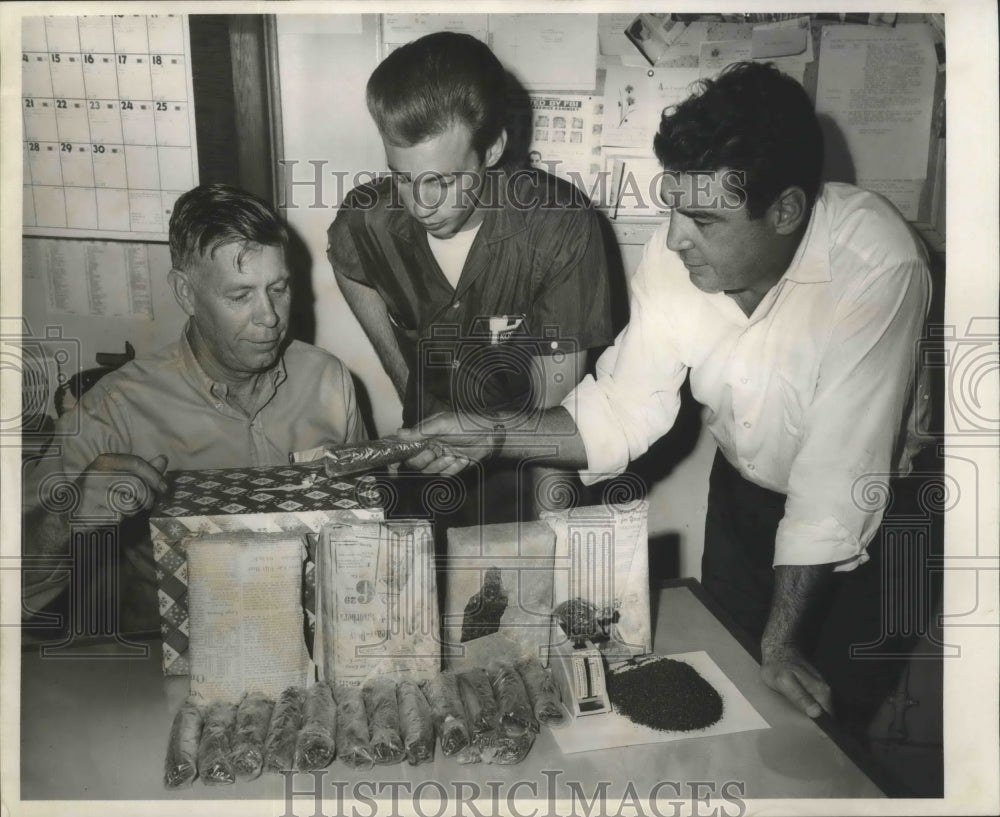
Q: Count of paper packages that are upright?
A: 4